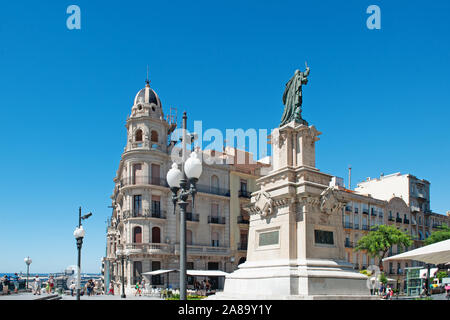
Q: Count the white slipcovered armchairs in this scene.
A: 0